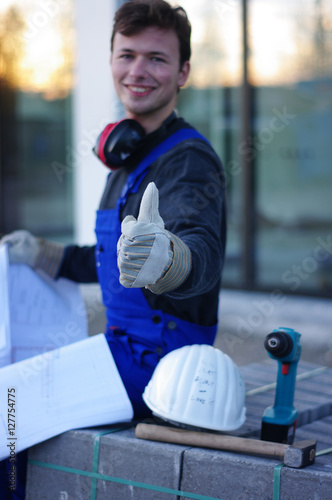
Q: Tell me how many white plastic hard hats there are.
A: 1